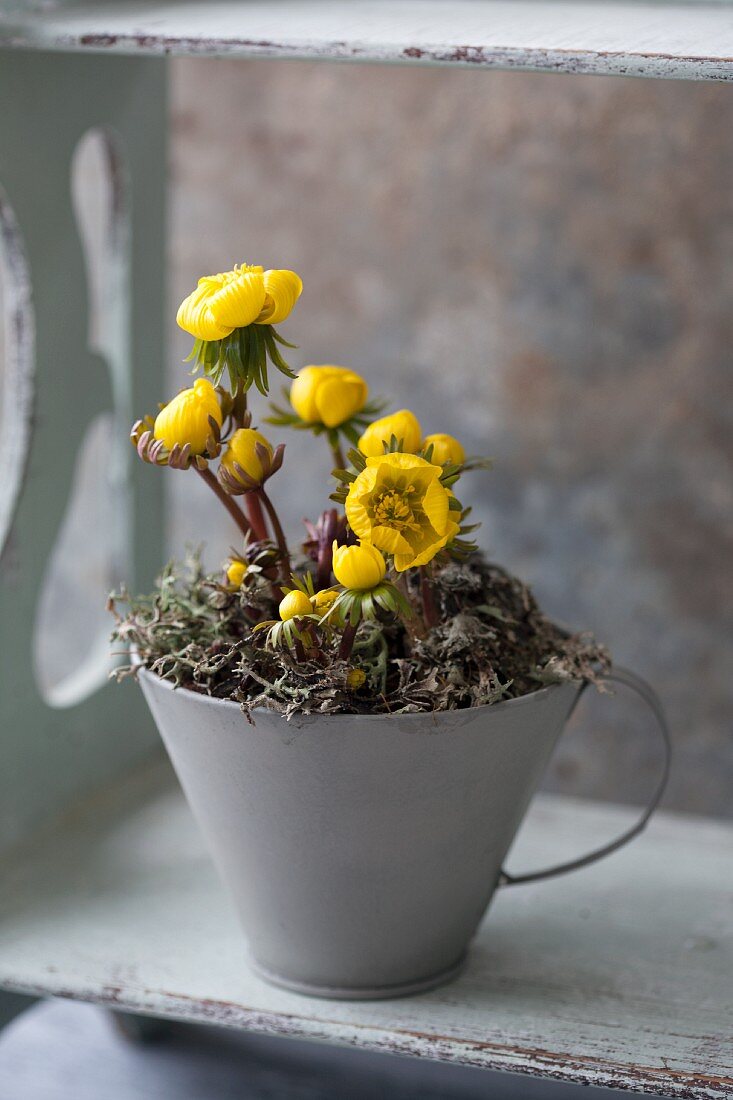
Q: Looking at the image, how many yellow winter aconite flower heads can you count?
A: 12